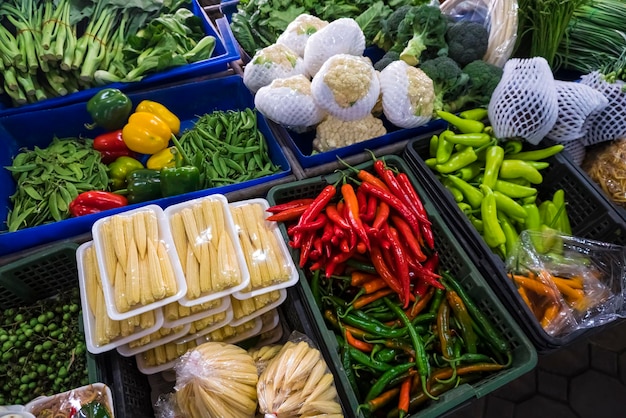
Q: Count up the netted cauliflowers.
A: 6